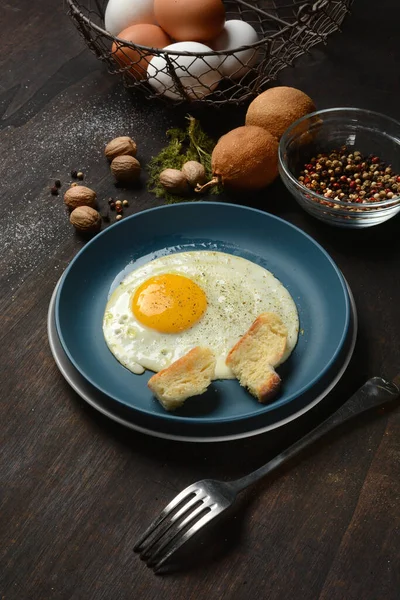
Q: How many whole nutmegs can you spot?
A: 6